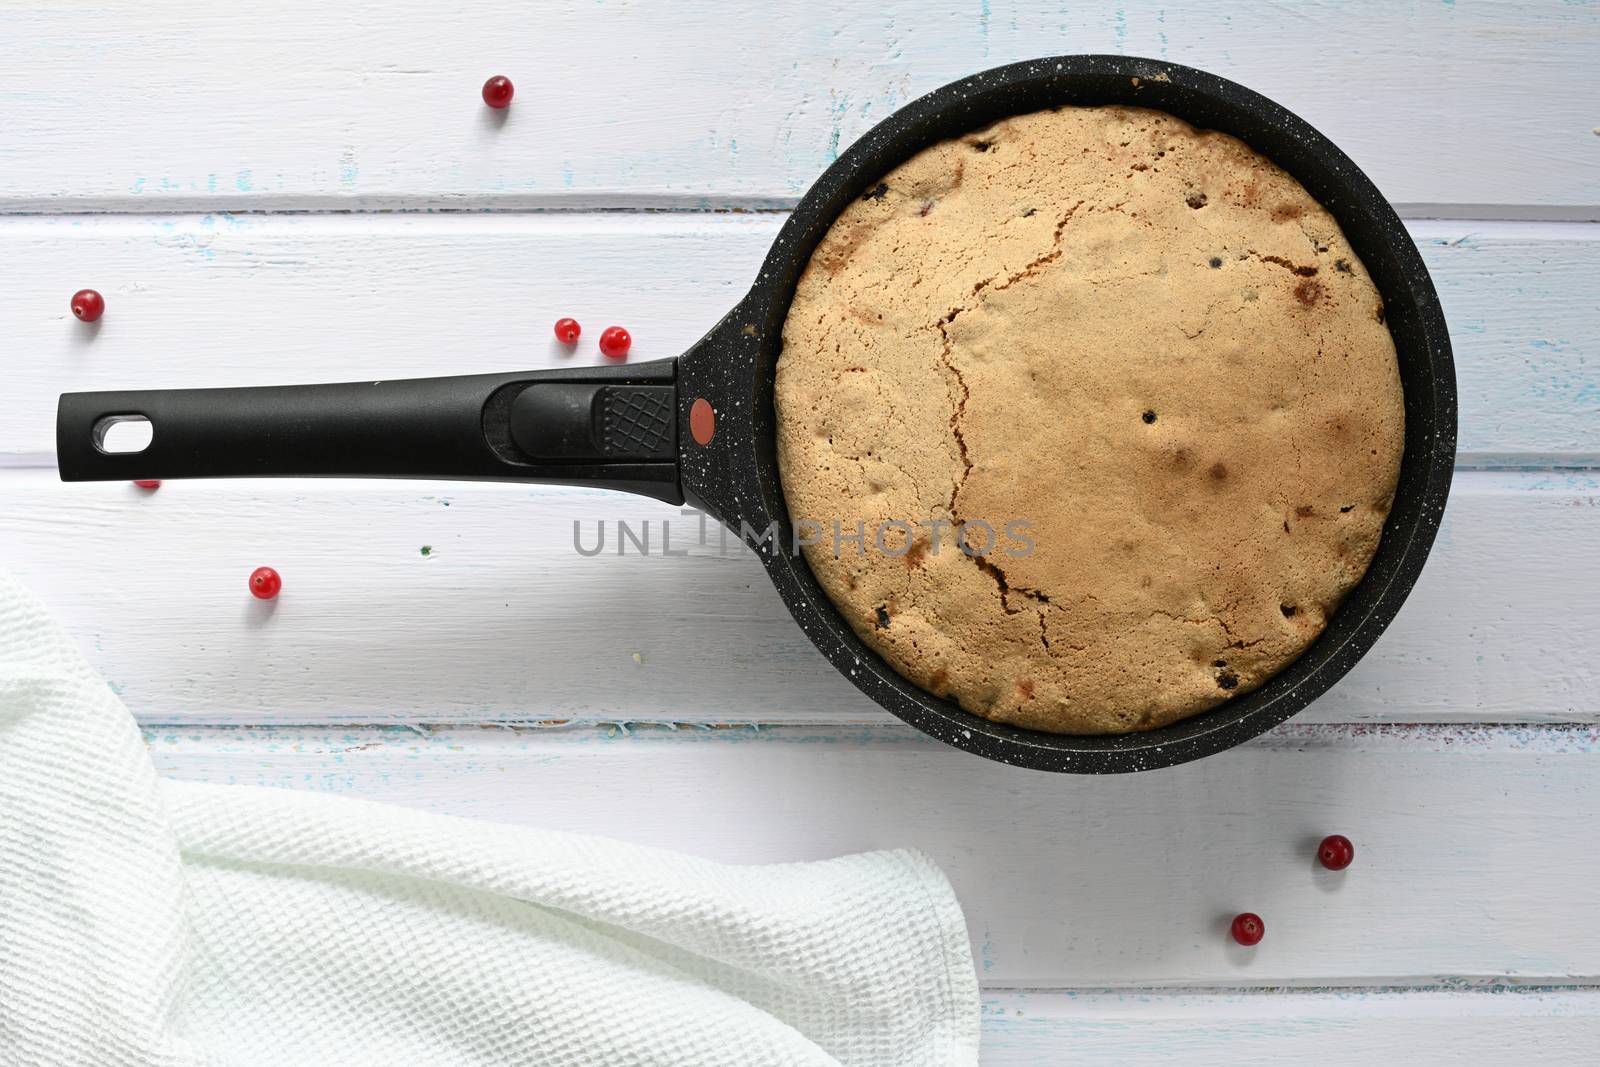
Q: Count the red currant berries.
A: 8